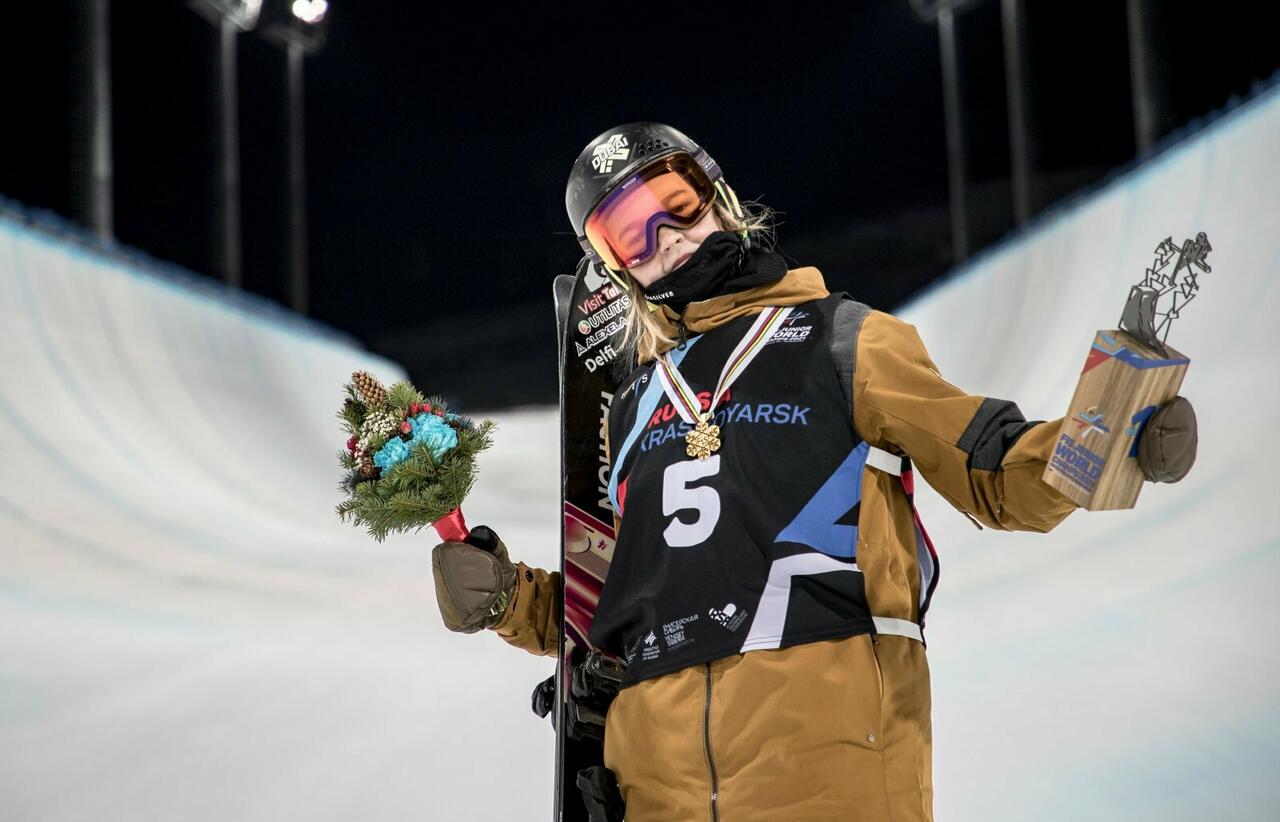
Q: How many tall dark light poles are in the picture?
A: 6